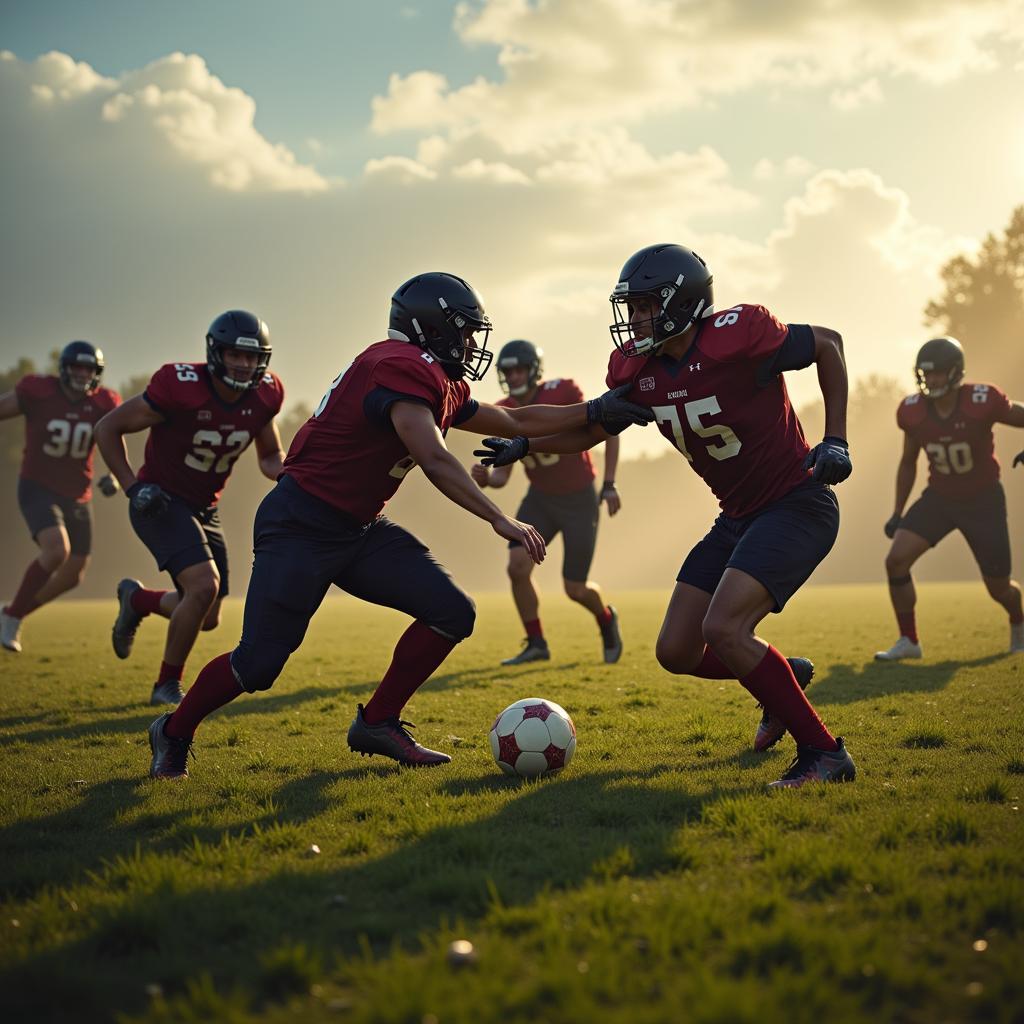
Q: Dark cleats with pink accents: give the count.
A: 4